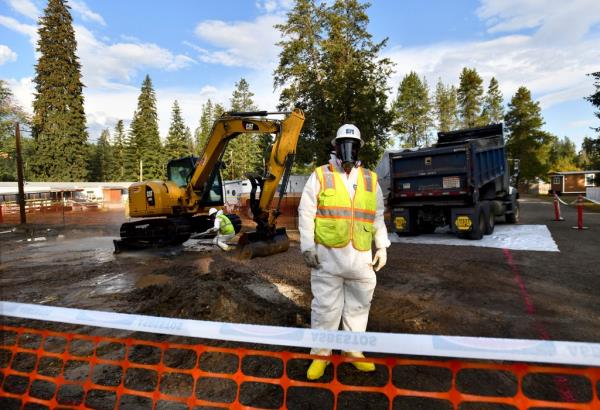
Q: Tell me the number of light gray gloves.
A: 2